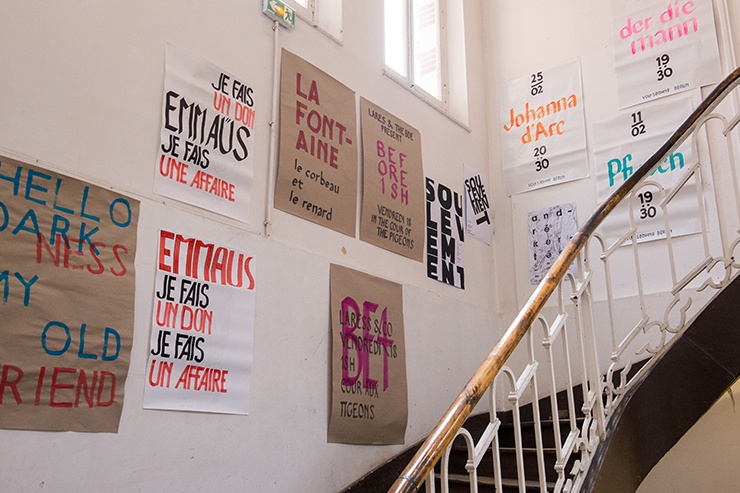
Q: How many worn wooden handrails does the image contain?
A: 1